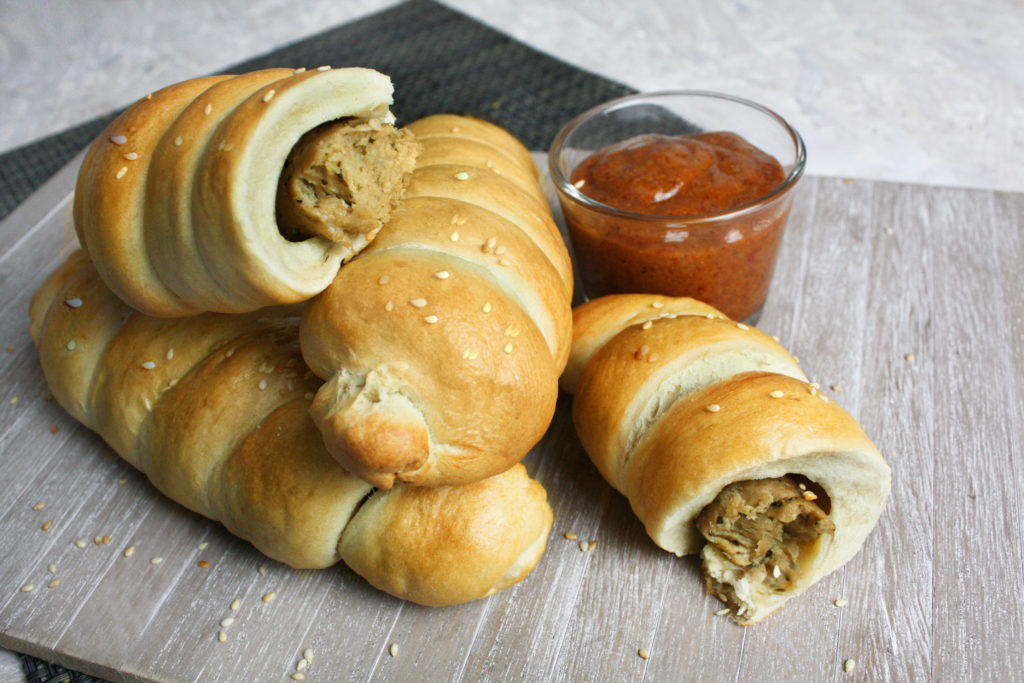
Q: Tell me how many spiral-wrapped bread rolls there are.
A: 4